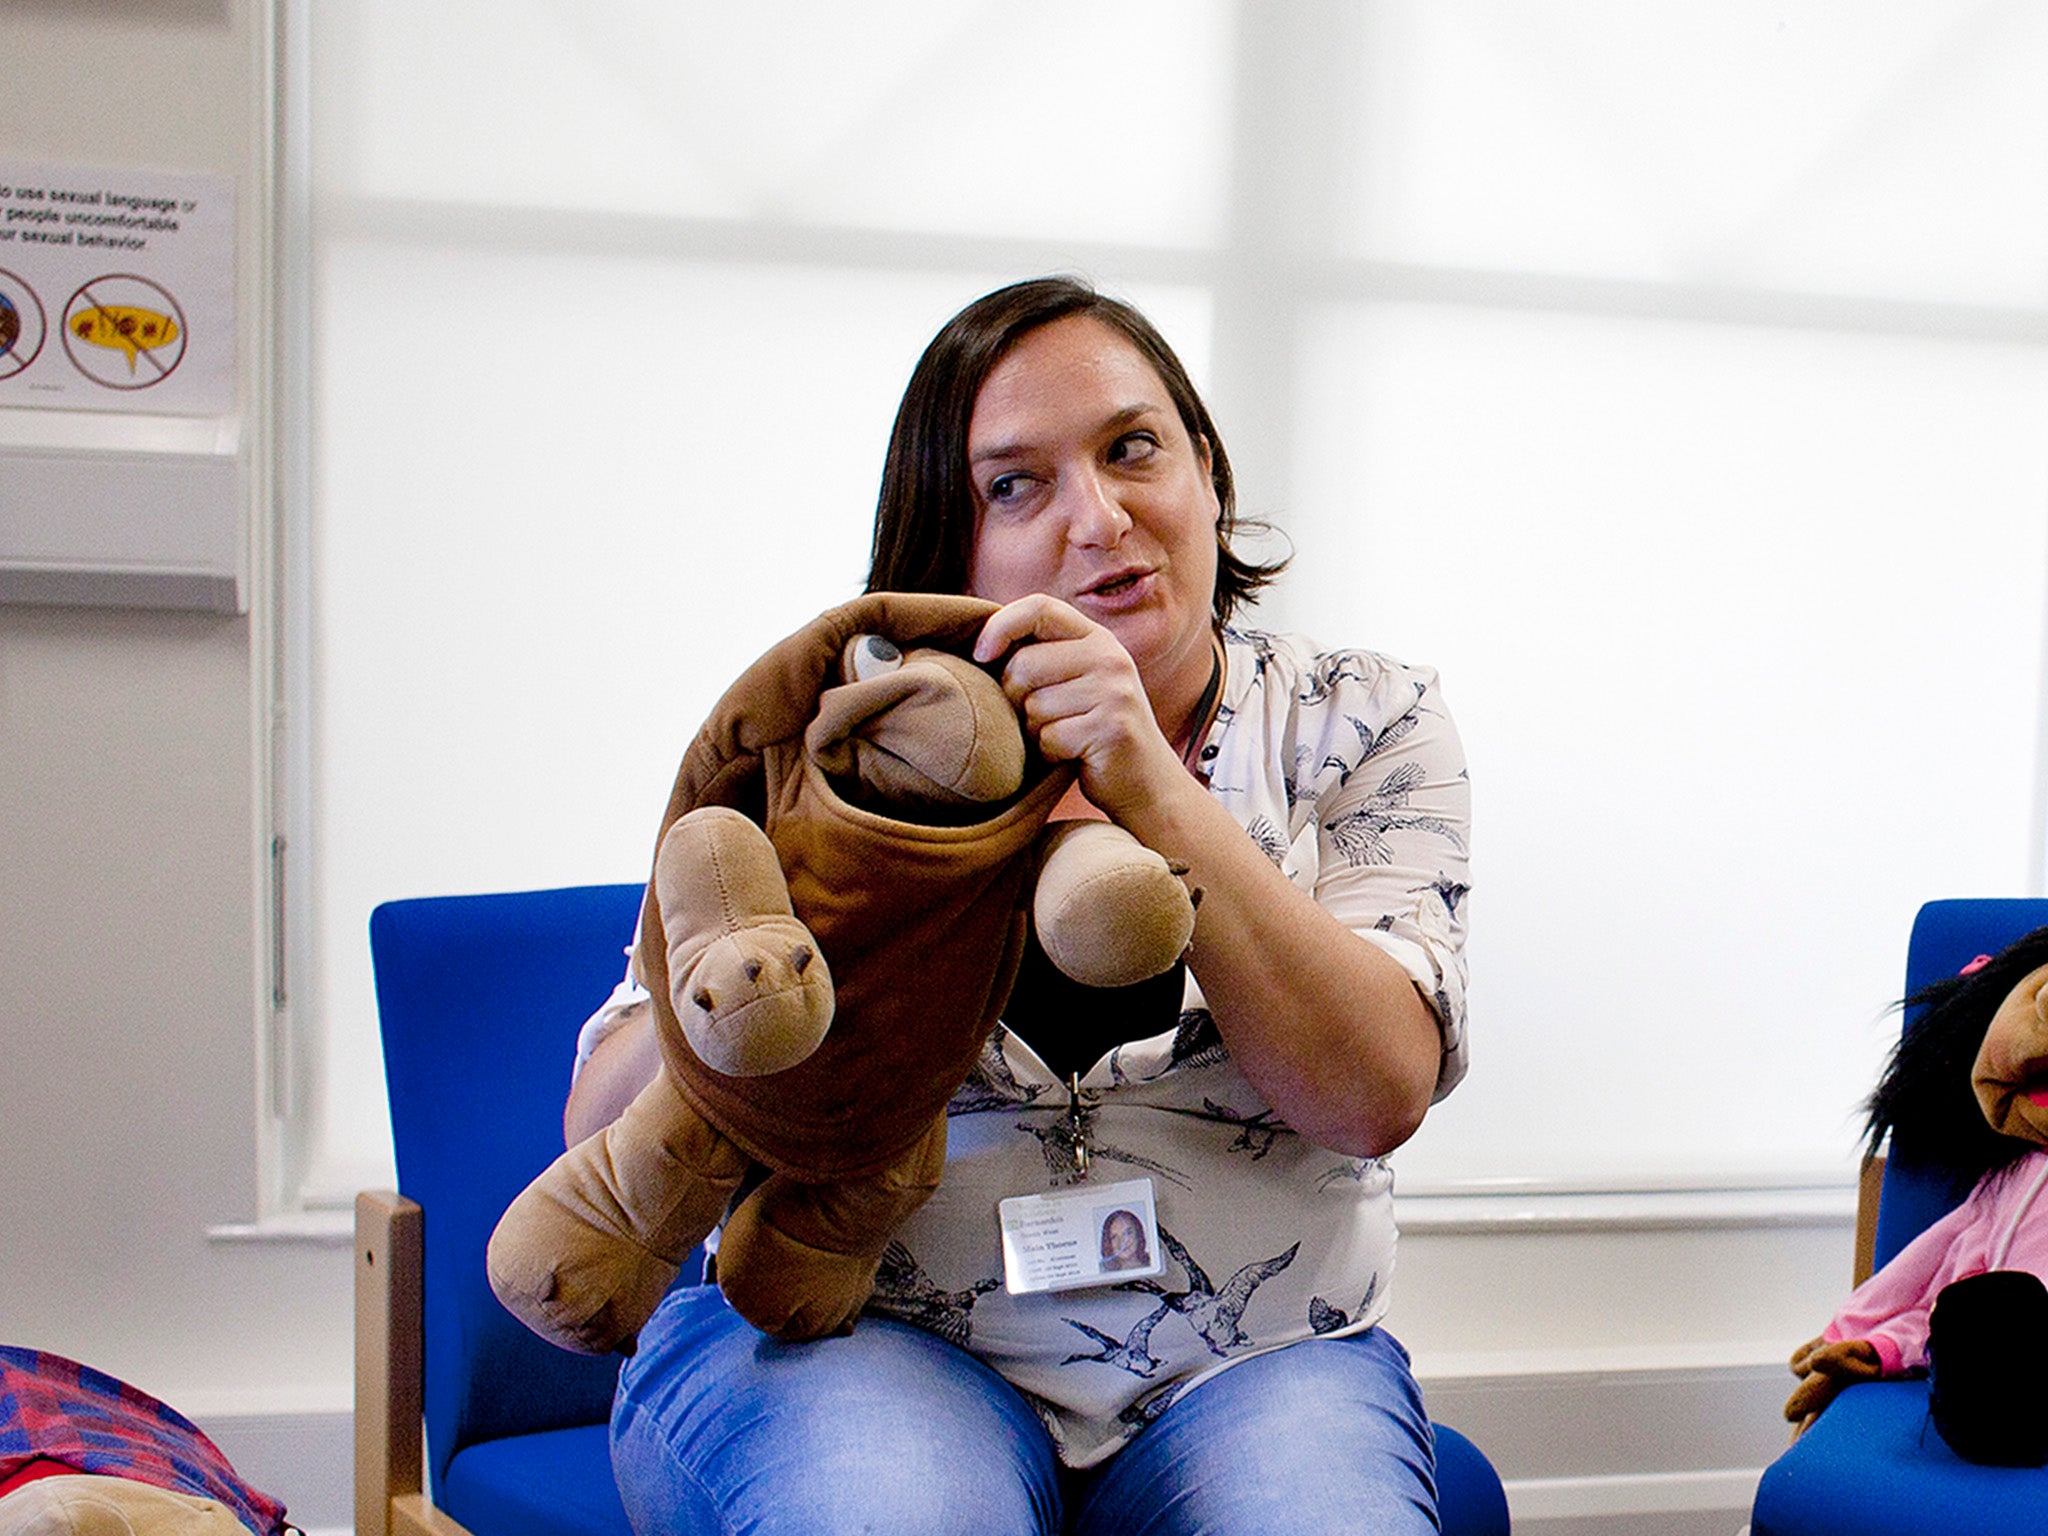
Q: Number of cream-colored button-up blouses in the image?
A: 1